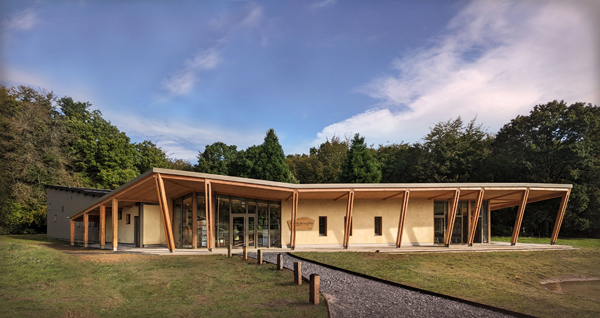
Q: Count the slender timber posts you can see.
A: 13